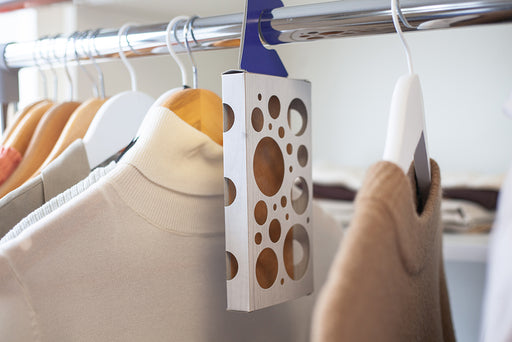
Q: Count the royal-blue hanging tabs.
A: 1